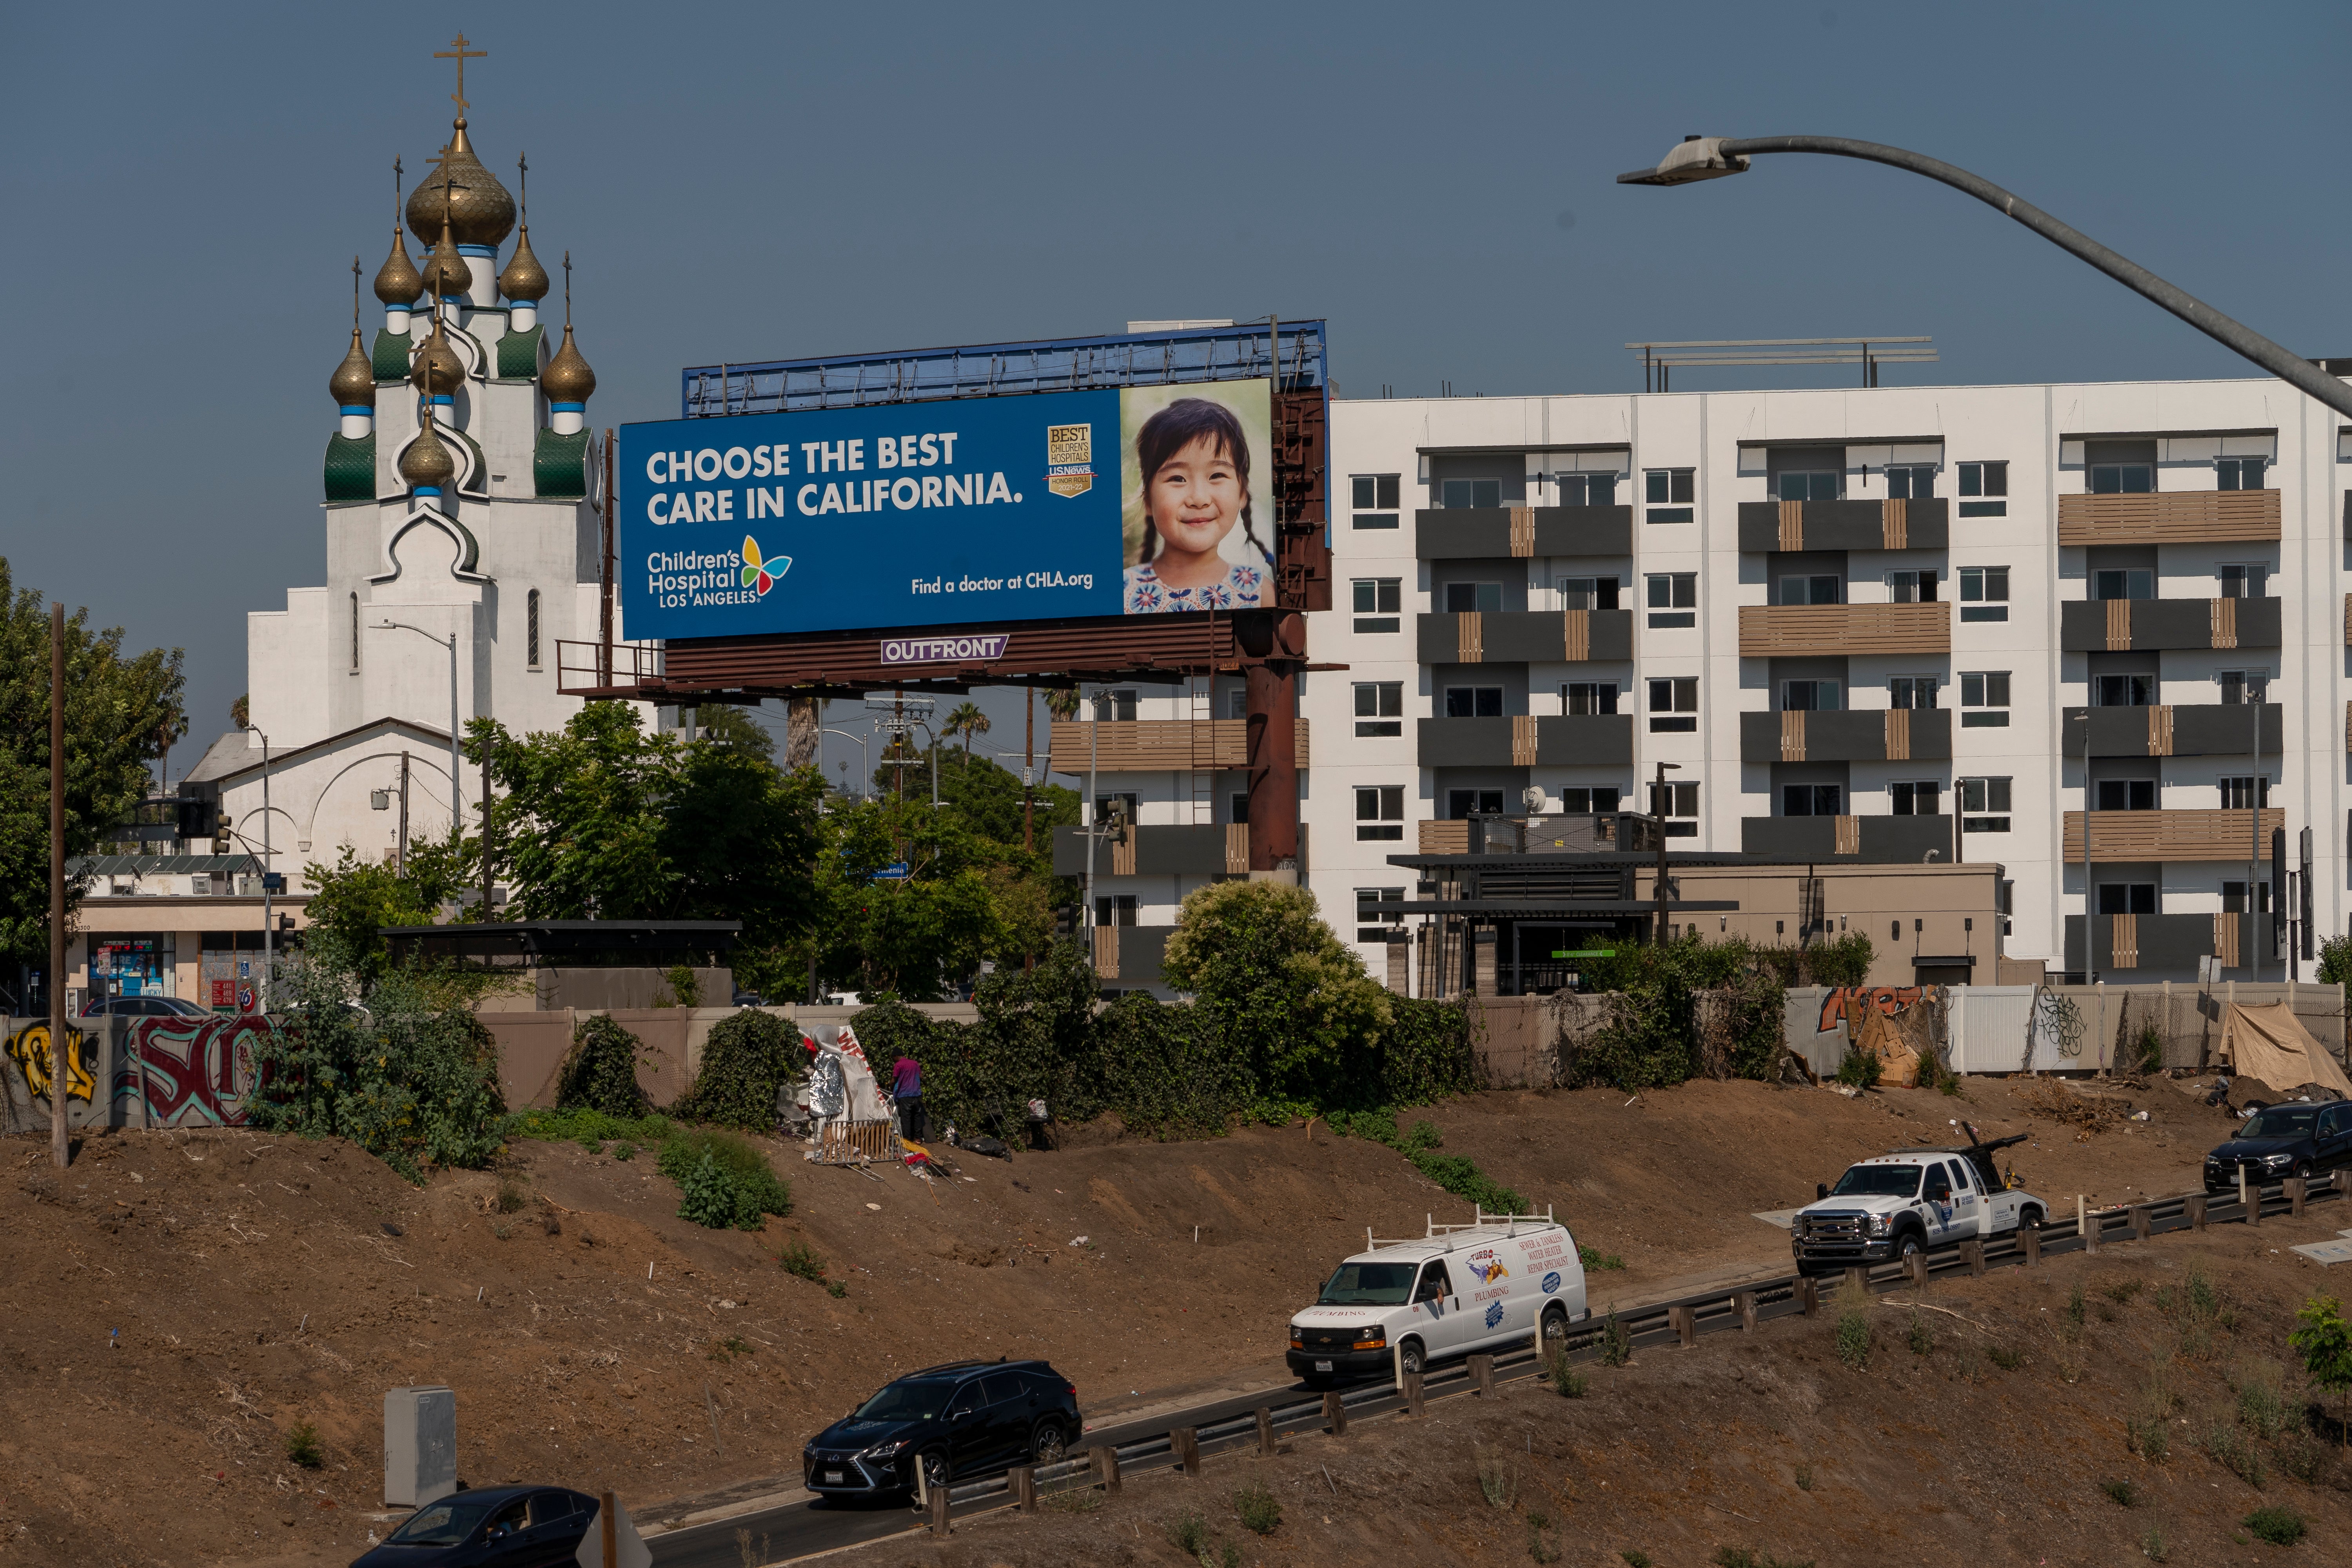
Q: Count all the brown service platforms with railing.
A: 1